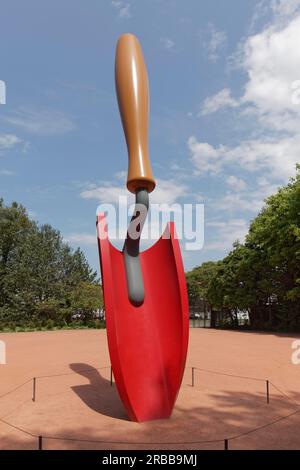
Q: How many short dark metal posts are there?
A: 6